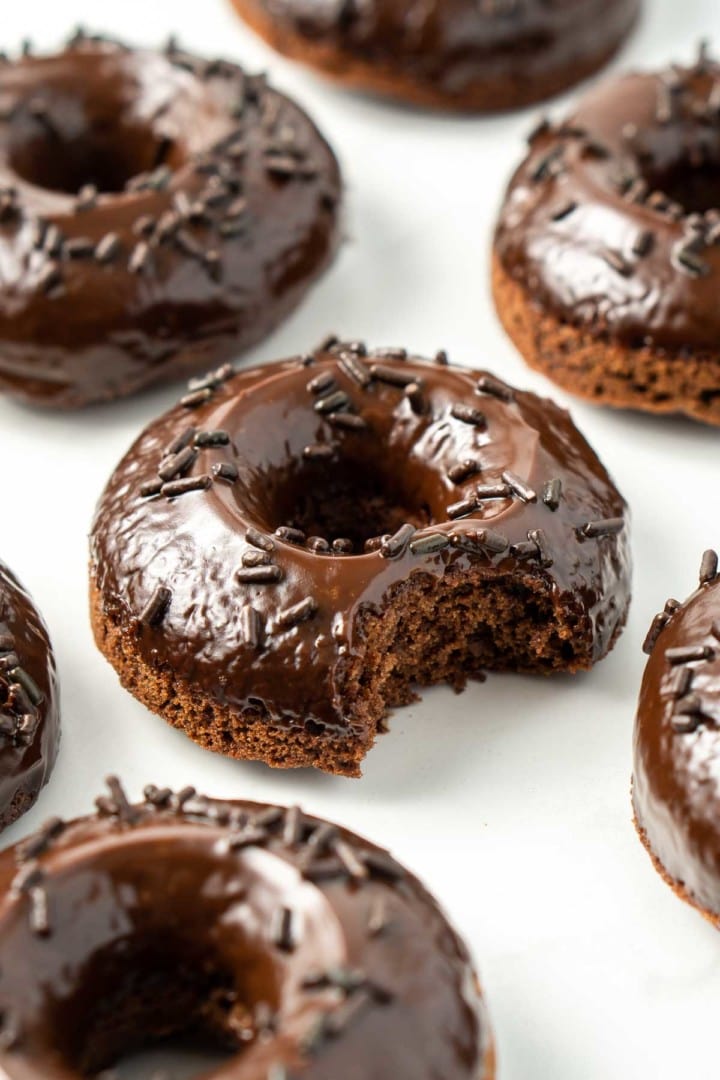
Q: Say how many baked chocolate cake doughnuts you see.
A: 7